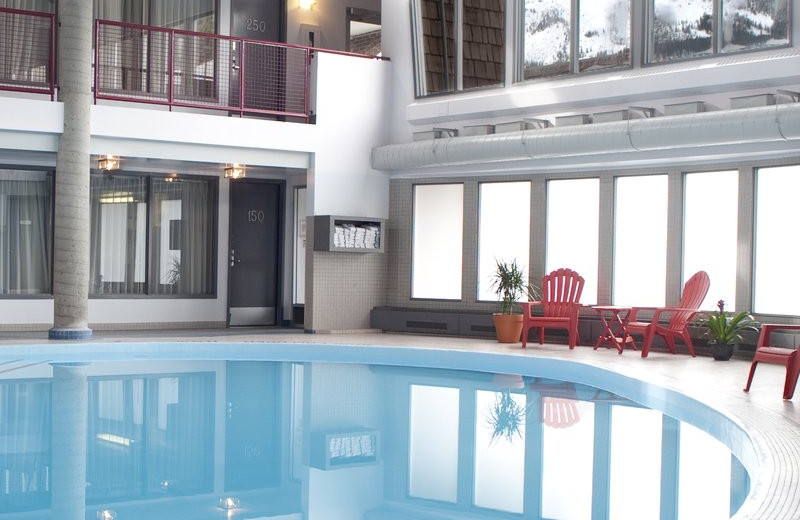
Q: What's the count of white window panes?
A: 6